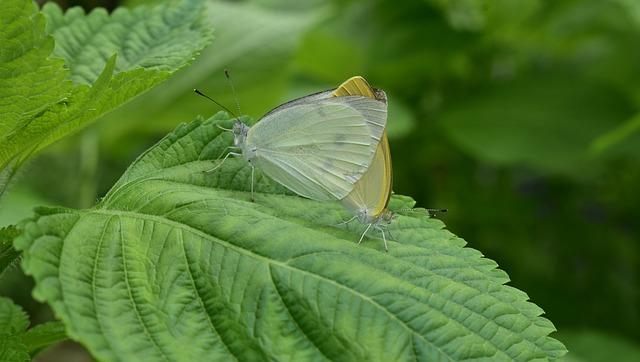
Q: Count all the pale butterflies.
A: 2